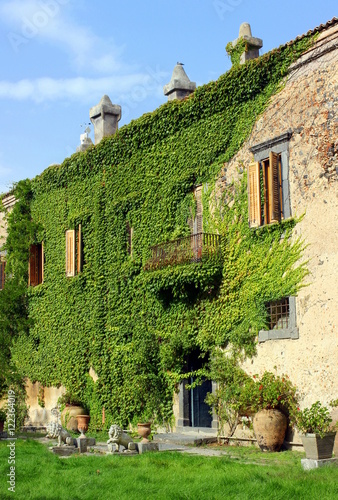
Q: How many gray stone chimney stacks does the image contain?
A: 3